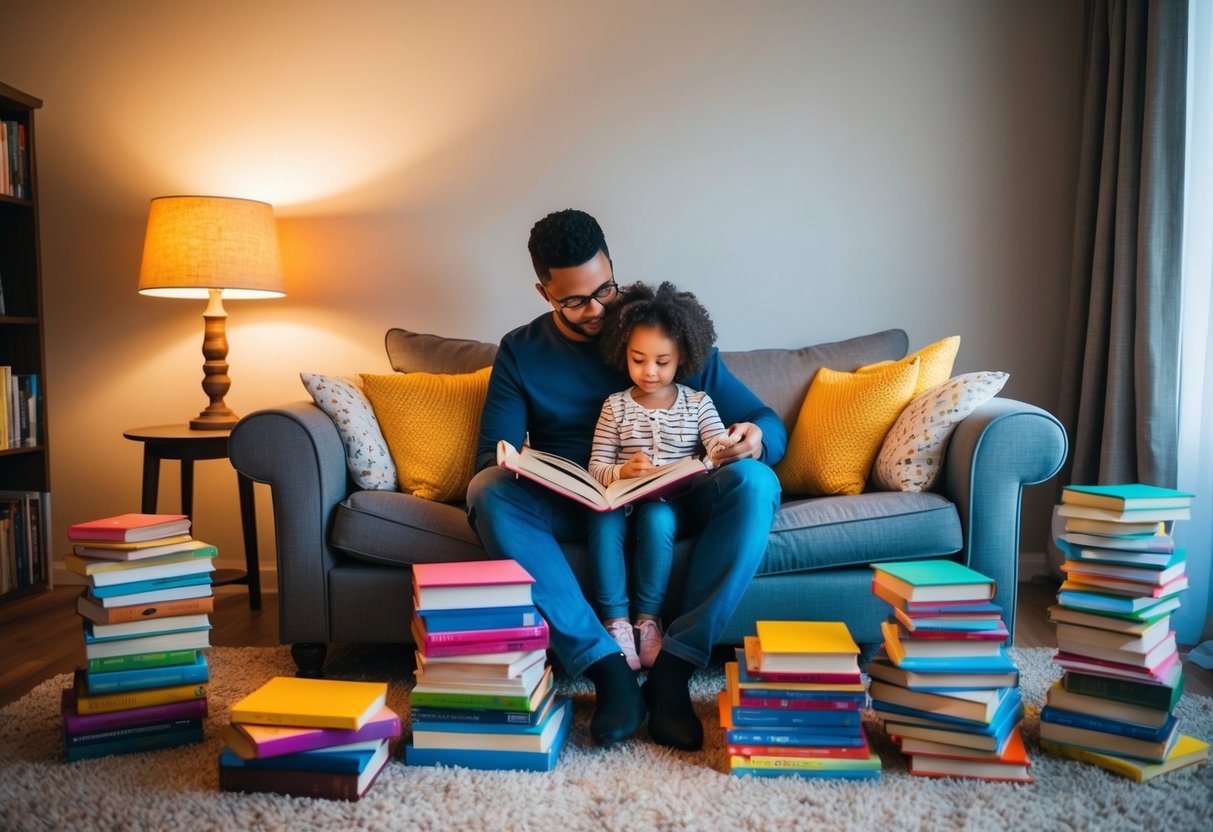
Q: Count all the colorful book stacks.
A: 6